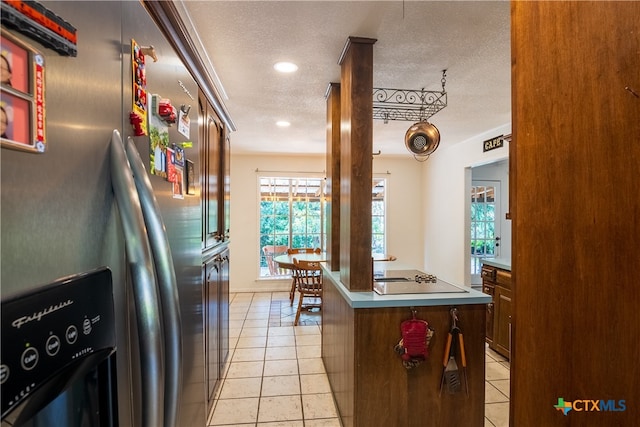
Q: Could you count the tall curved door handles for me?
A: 2